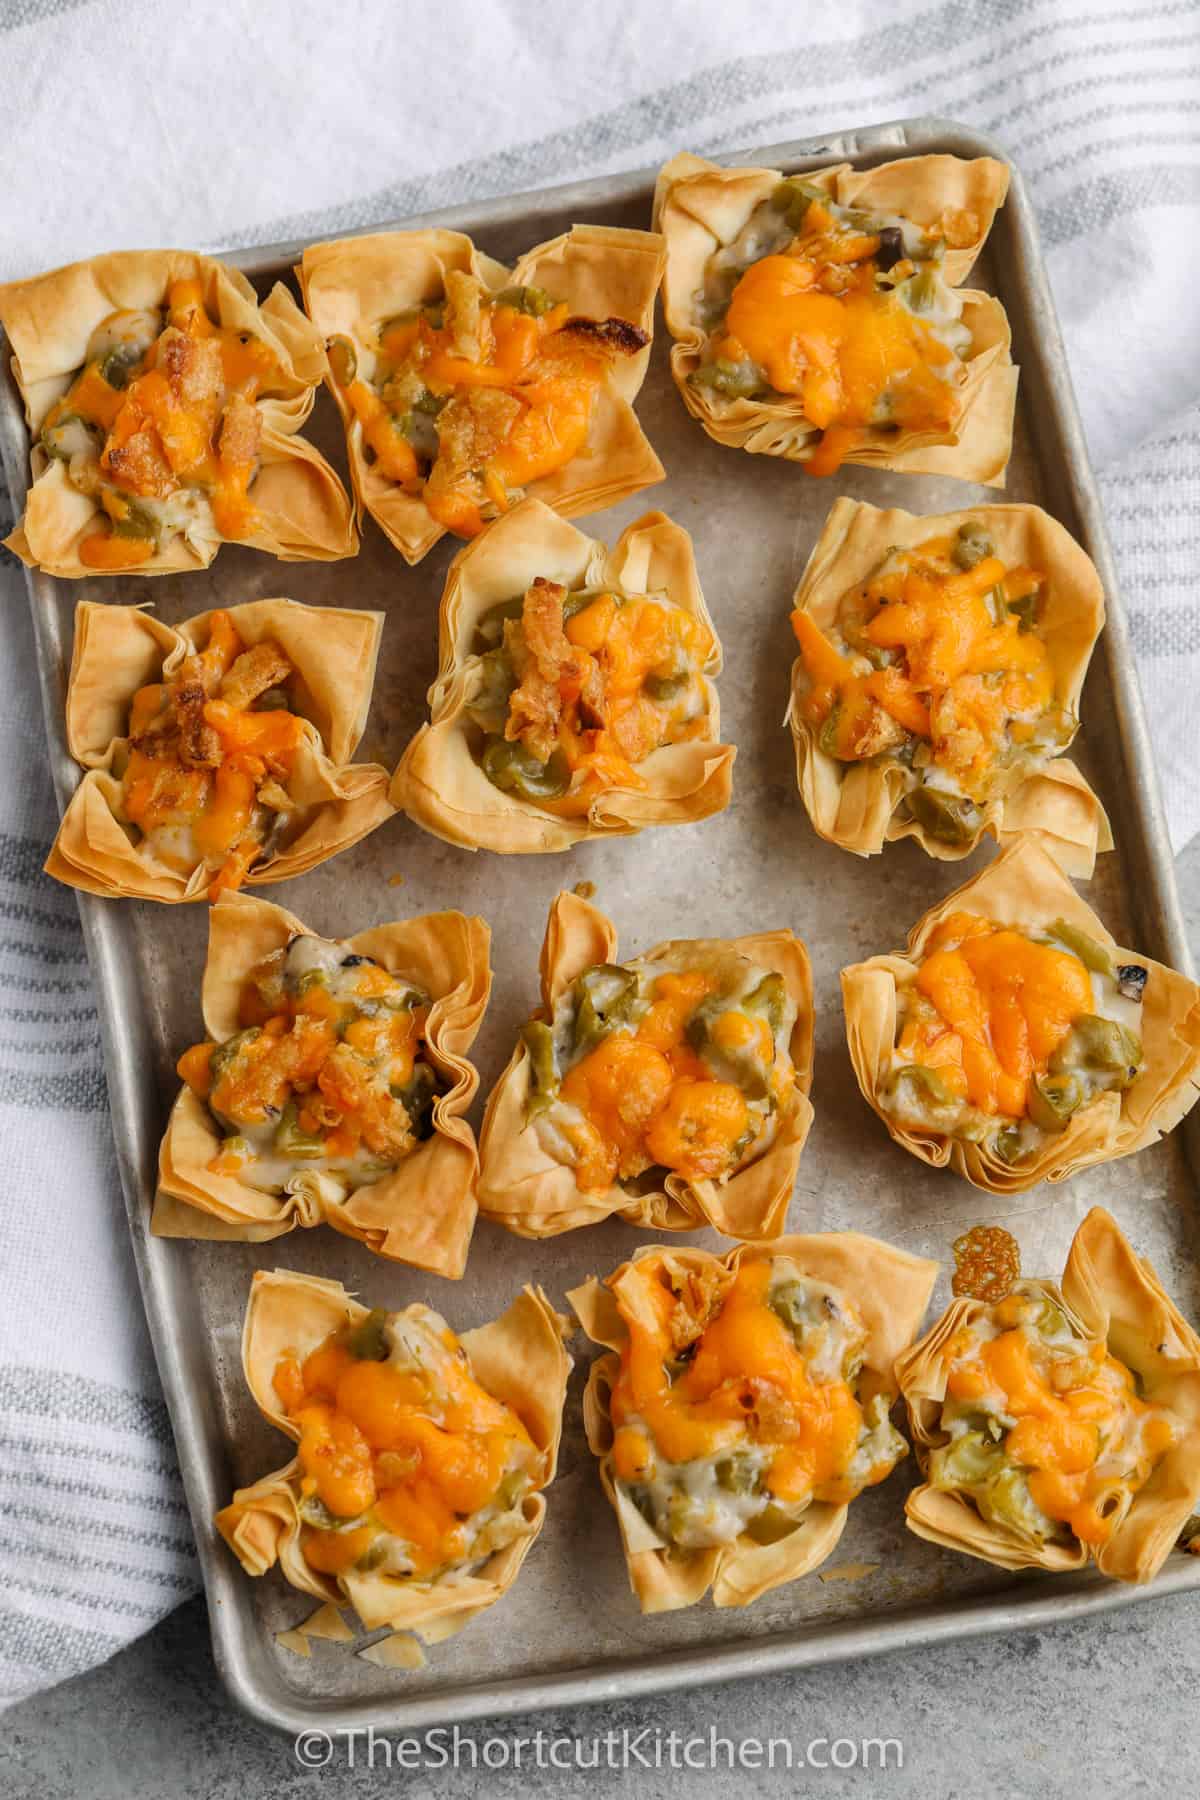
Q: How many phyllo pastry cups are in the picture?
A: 12